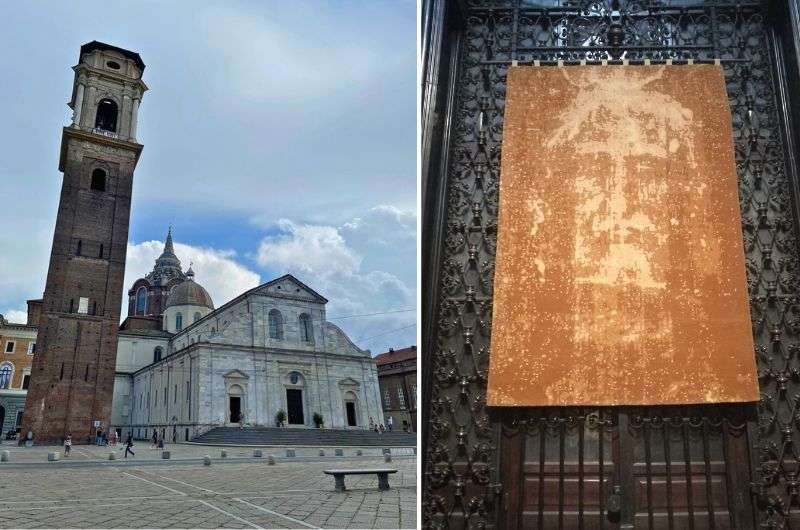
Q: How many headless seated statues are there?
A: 0